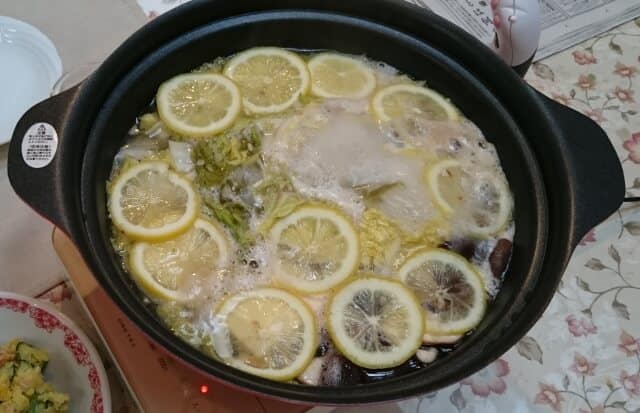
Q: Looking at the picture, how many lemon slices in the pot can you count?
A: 11